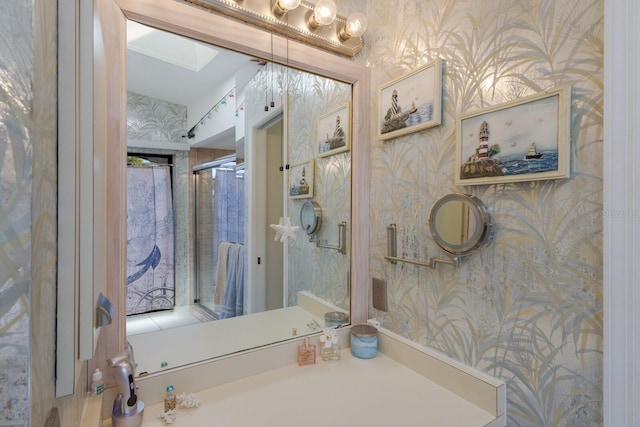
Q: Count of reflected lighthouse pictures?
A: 2